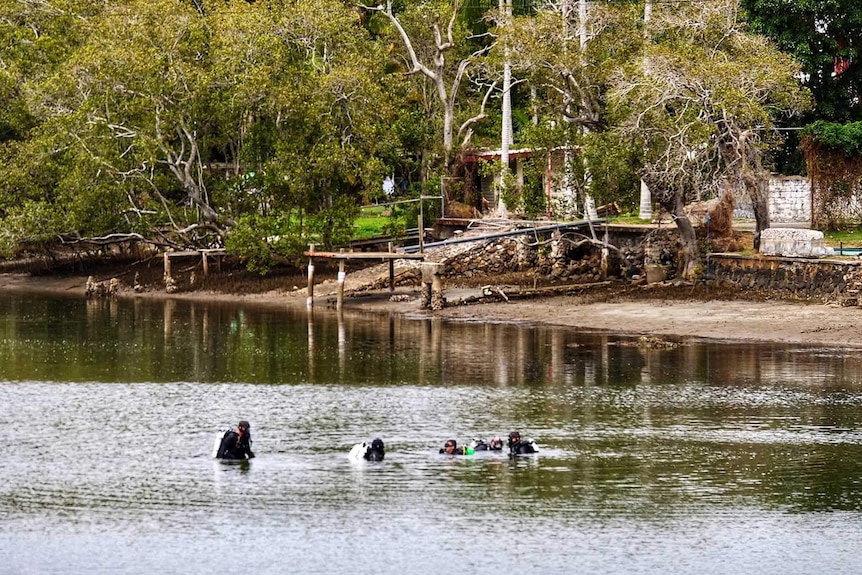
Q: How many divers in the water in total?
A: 5